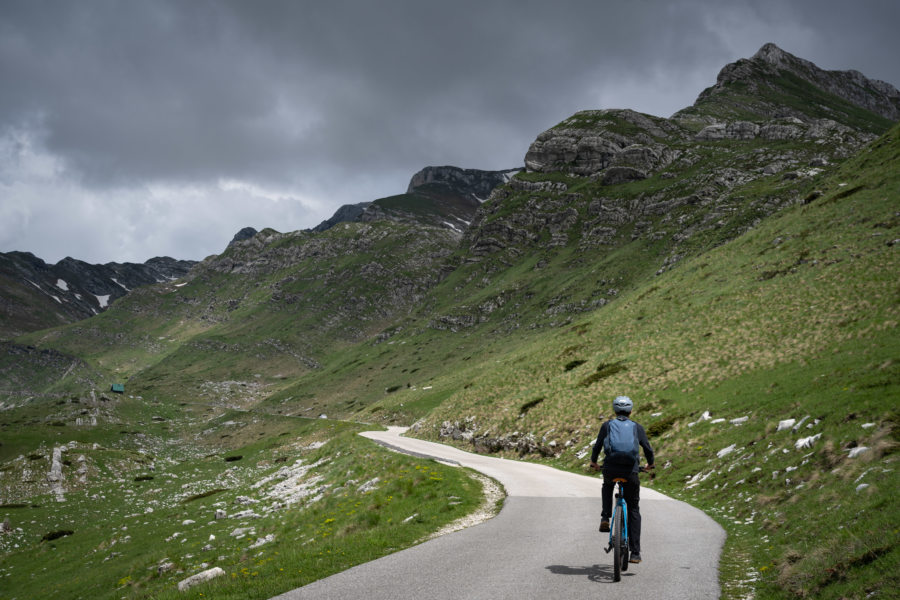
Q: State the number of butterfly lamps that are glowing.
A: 0